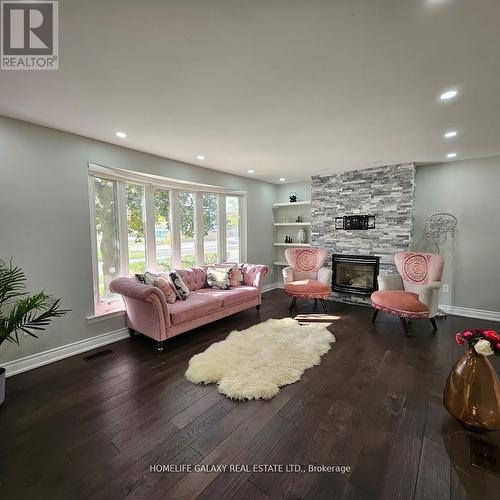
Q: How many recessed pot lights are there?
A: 8